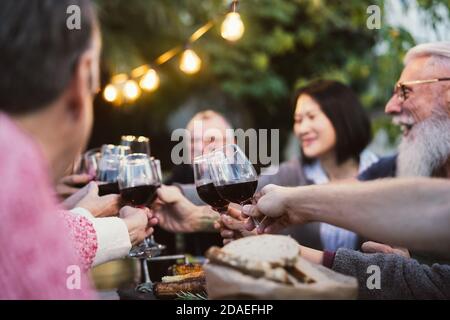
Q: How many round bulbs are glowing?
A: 5